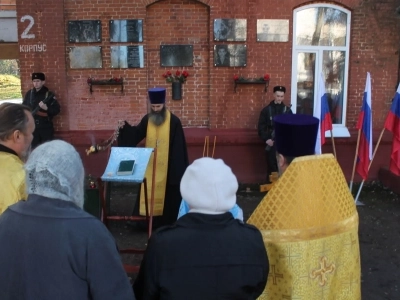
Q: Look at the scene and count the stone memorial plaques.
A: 8